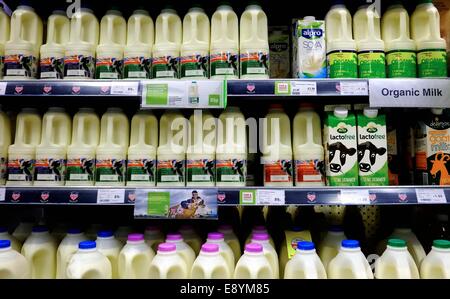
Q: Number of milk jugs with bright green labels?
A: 4